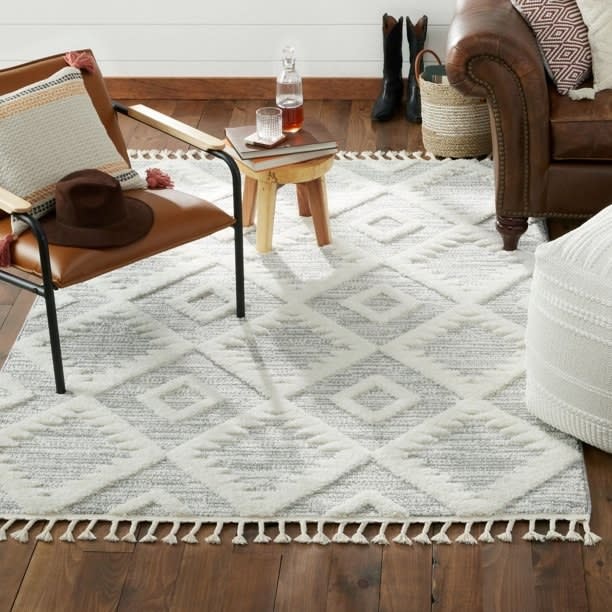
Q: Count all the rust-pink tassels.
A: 3